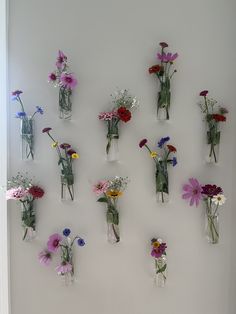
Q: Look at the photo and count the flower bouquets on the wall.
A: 12